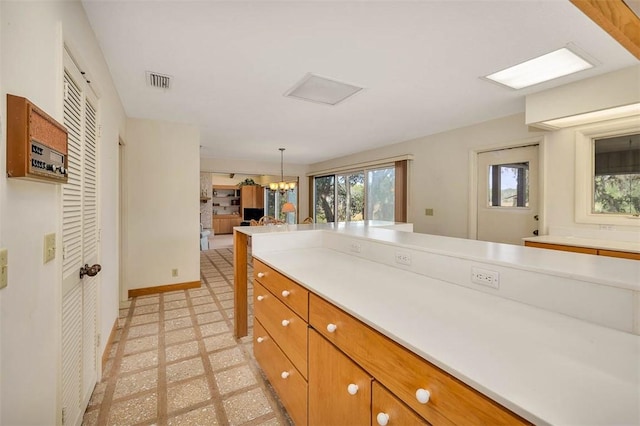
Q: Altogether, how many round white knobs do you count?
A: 10